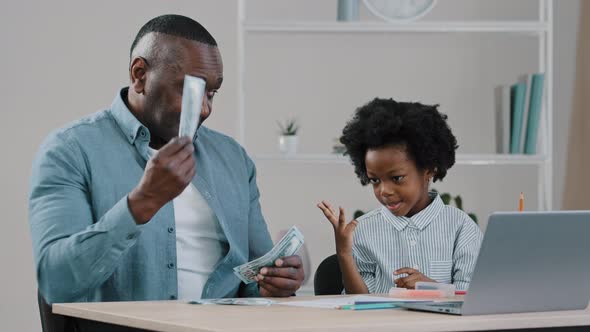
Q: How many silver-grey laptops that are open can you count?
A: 1